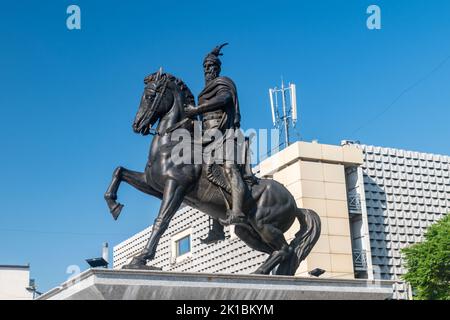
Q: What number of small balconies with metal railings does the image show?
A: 2